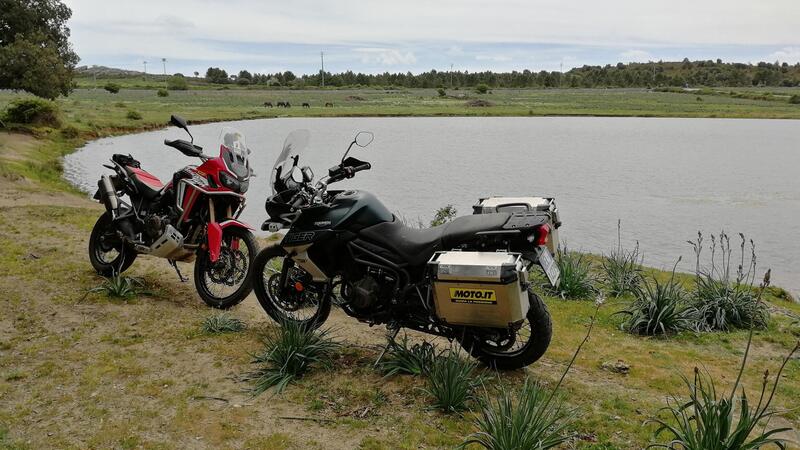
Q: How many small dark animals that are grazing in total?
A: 5